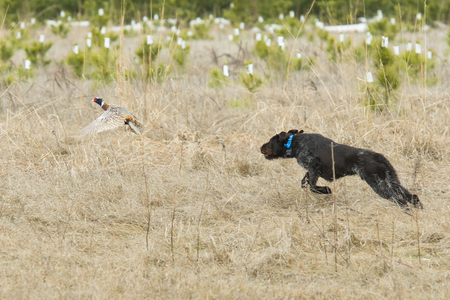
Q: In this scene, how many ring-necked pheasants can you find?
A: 1